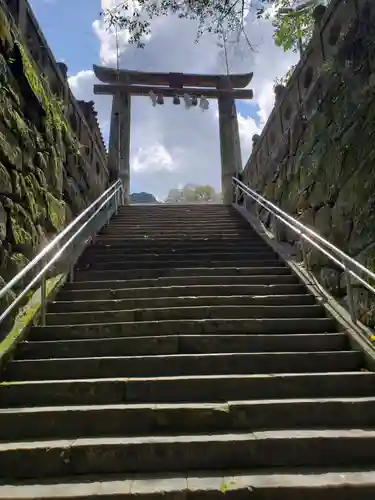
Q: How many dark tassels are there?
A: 3